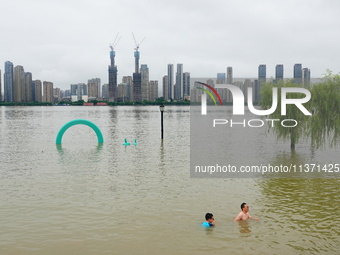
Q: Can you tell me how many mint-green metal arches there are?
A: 1